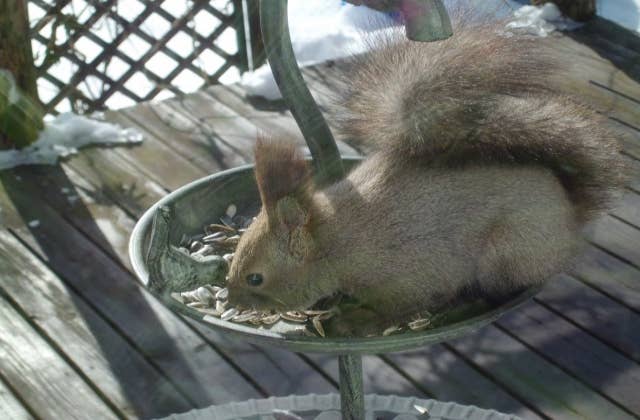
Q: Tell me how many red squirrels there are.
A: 1